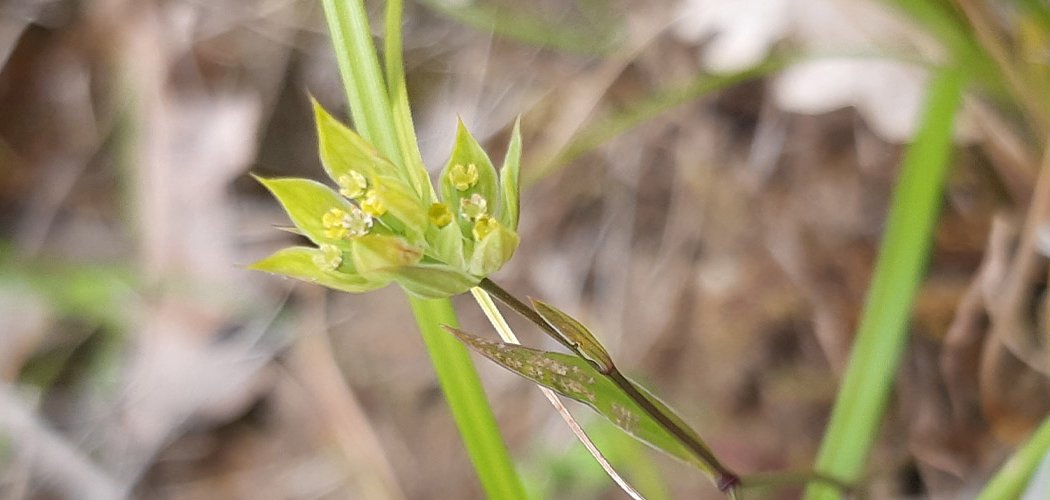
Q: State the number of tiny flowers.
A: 9